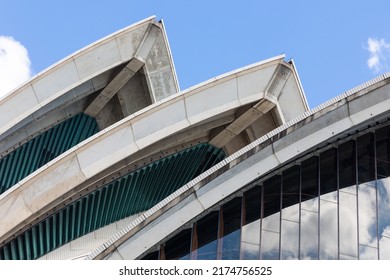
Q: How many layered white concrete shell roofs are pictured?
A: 3